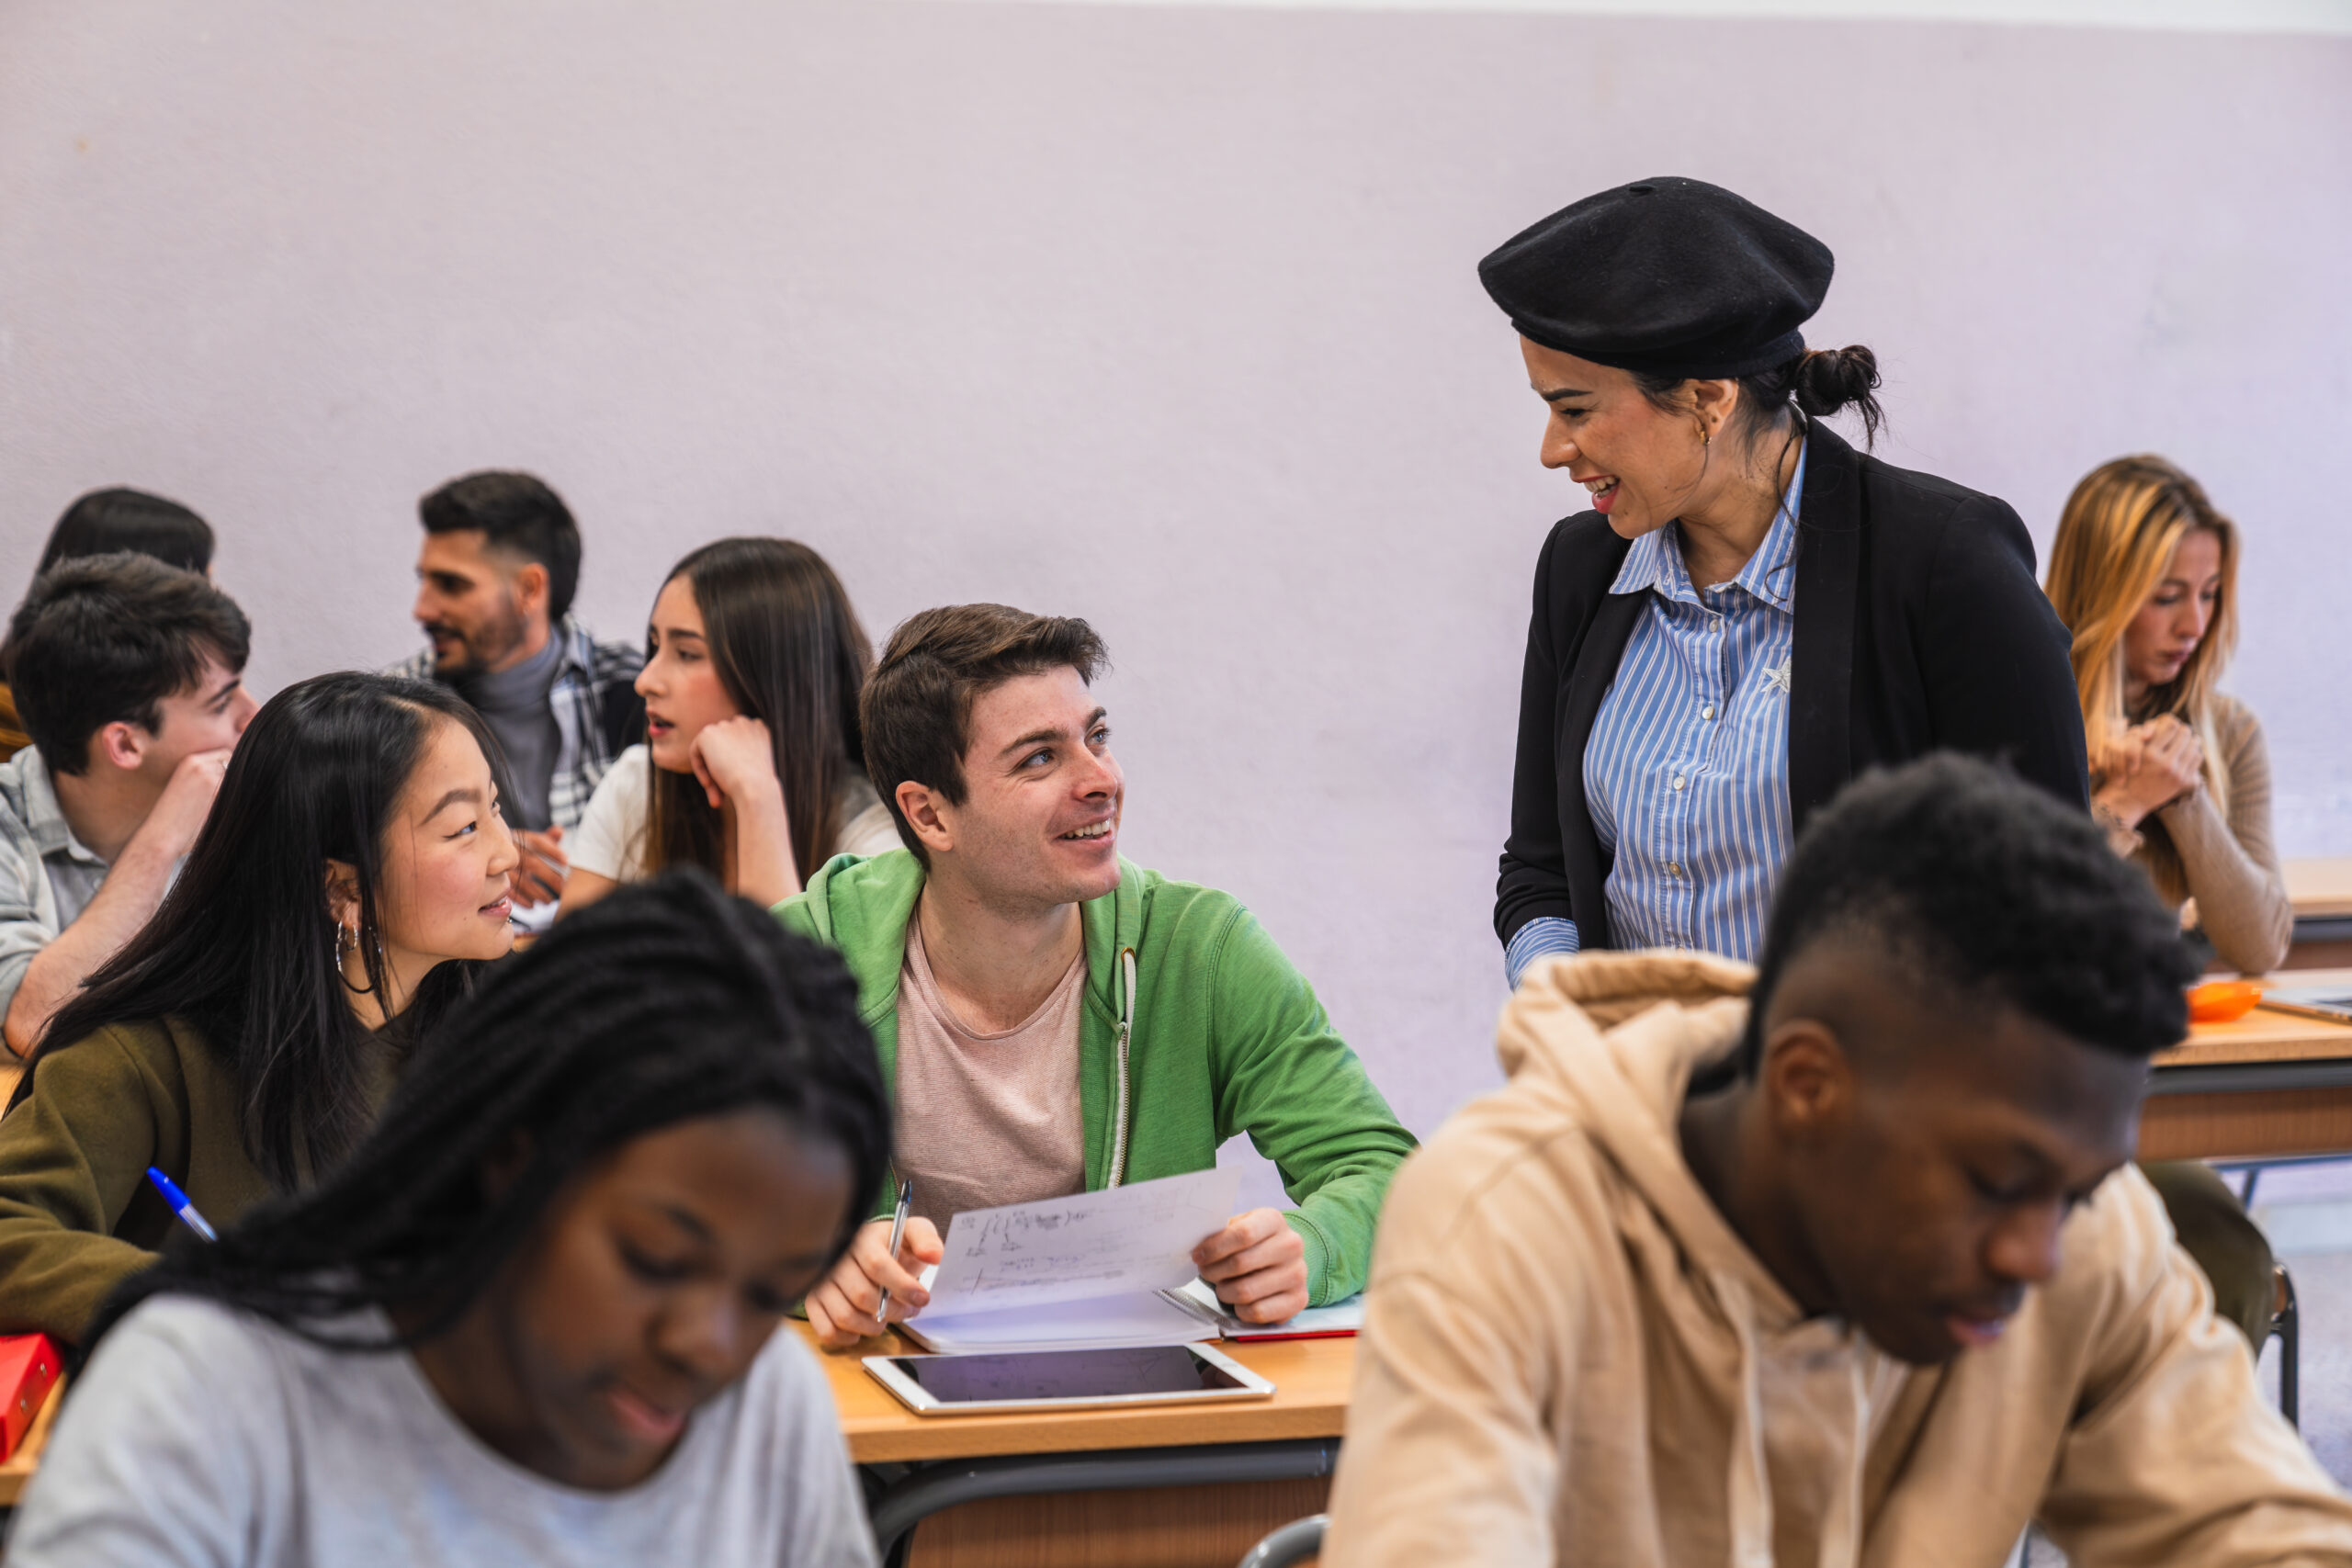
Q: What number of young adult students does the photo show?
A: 9